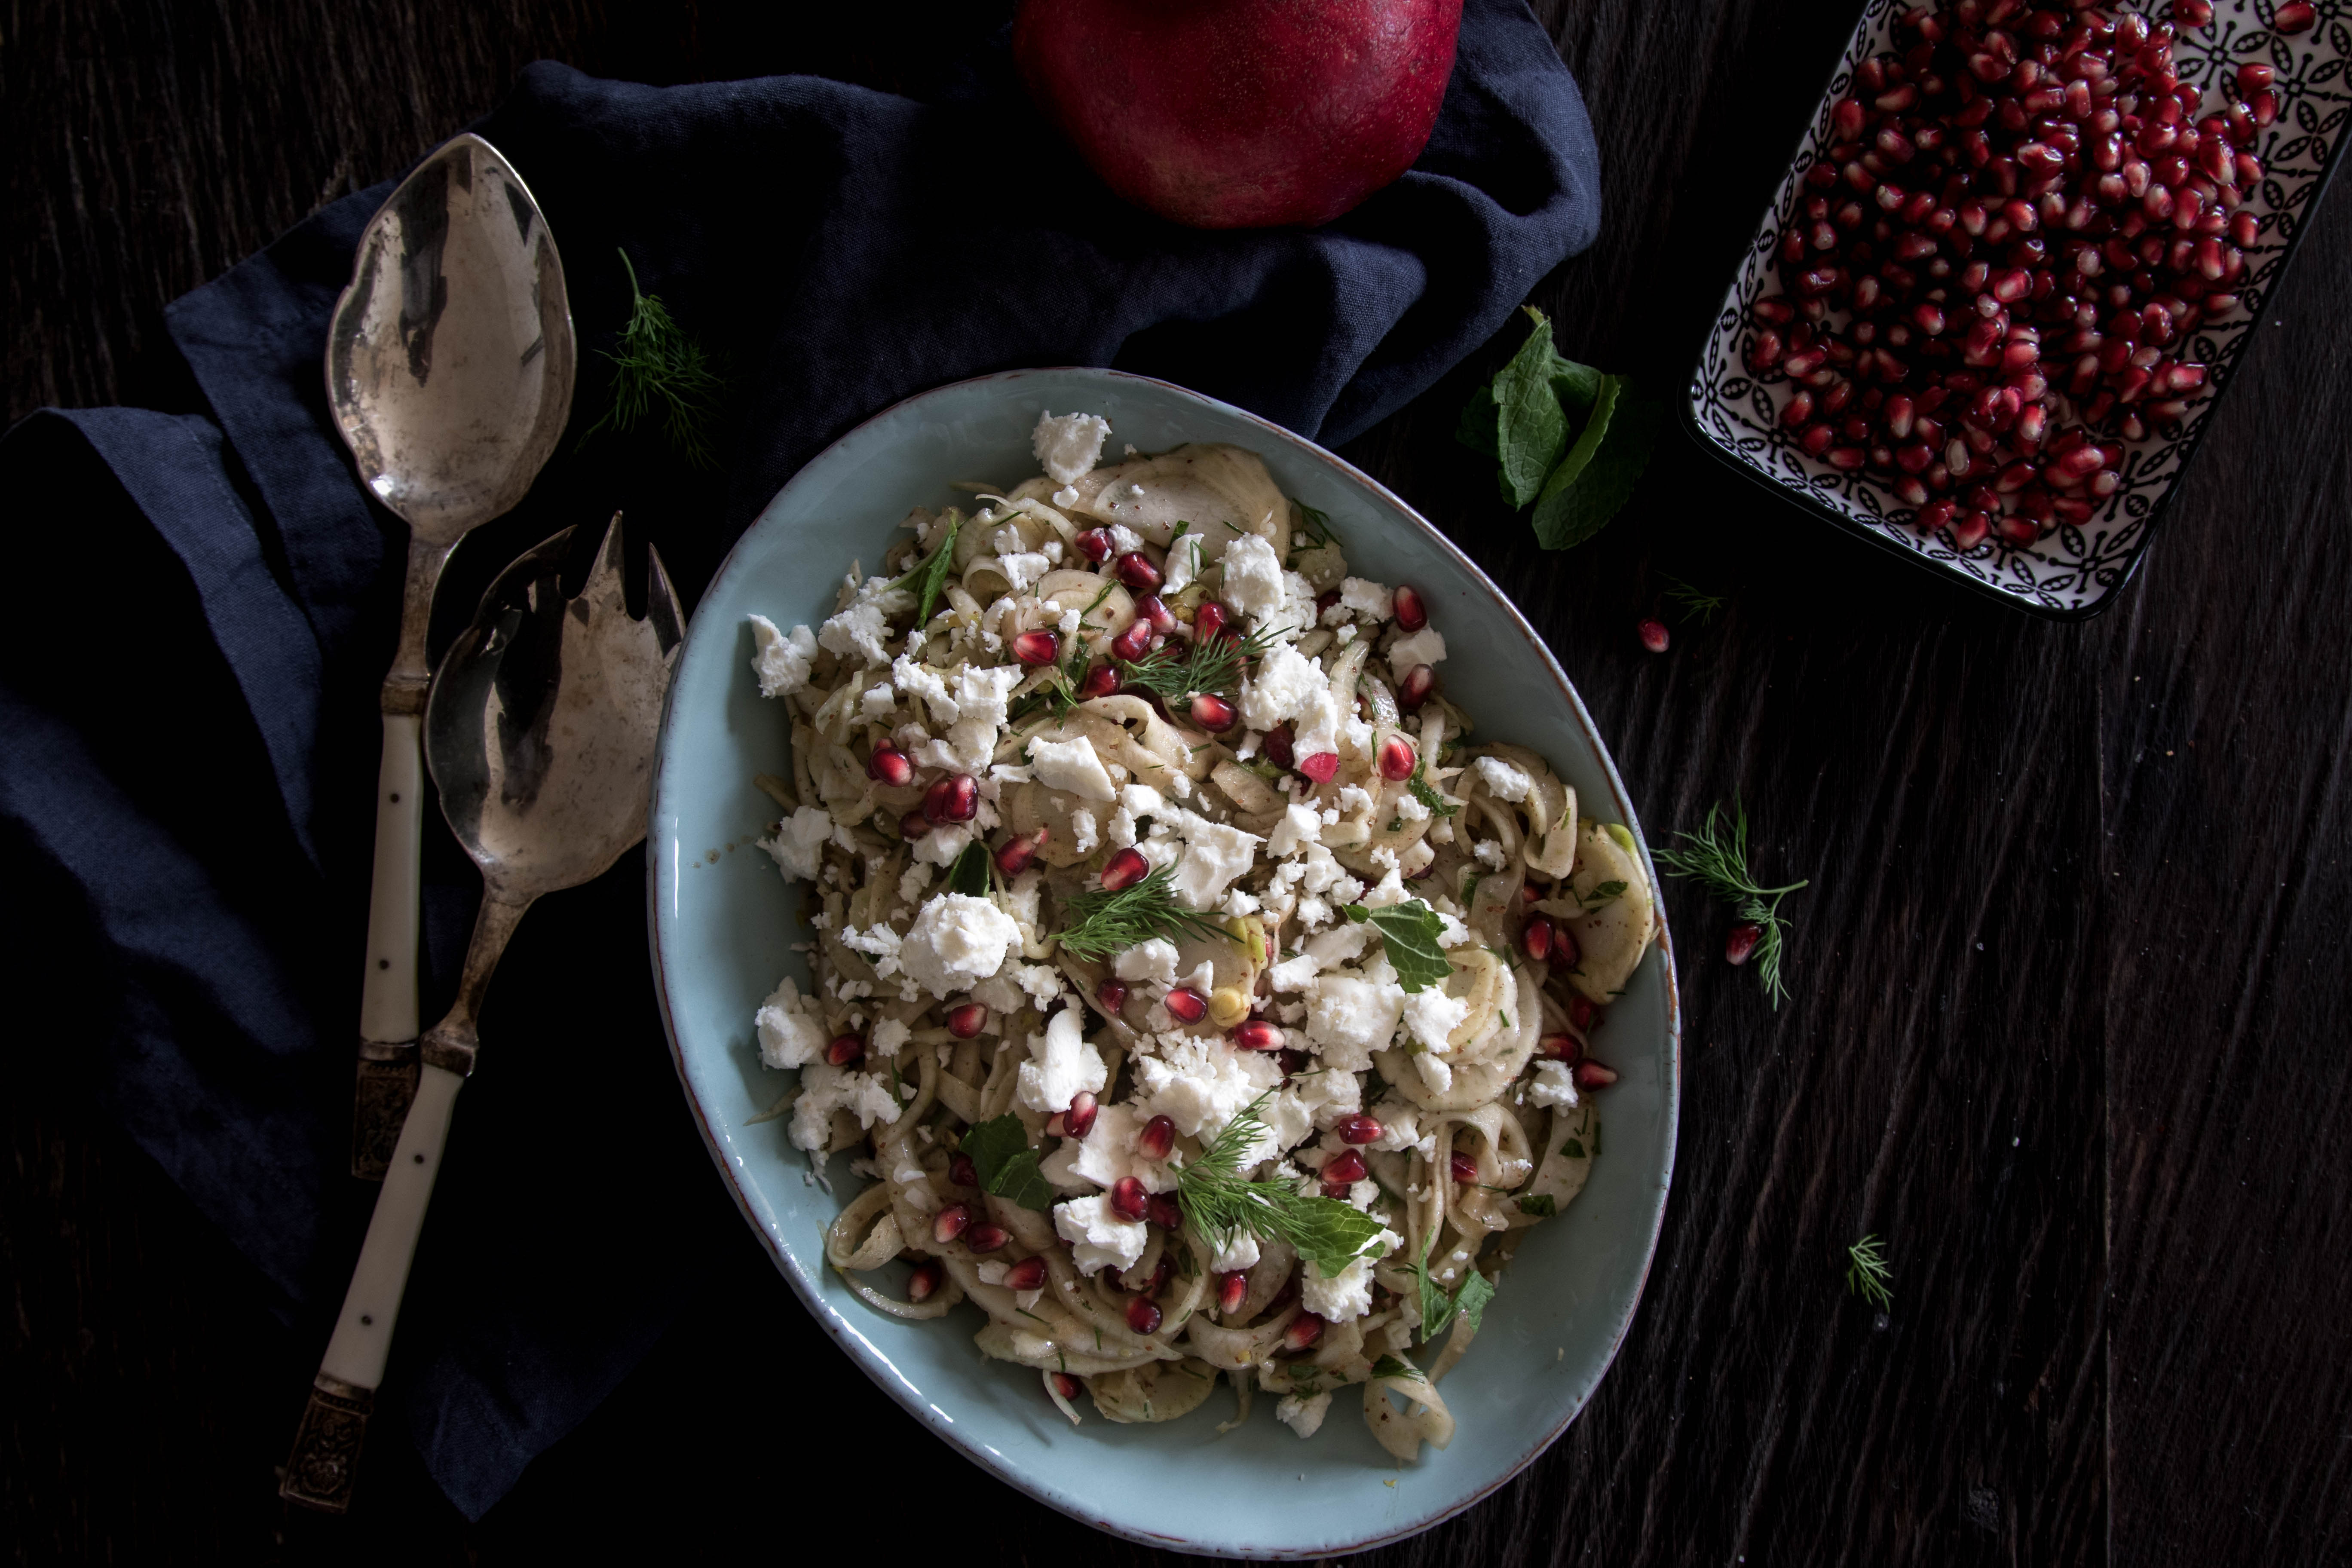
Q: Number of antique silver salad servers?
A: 2